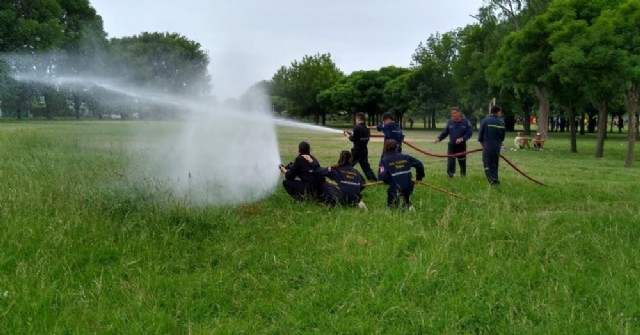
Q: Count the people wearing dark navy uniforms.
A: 7